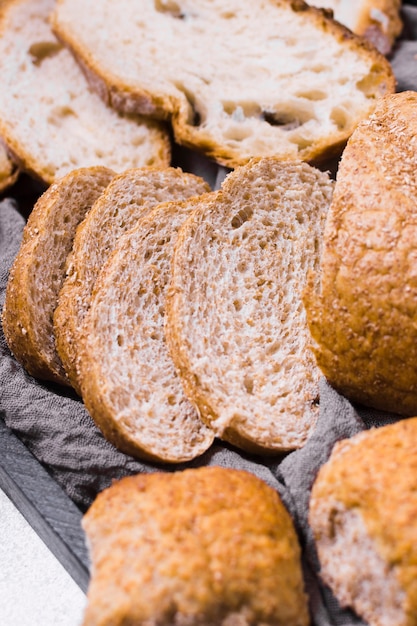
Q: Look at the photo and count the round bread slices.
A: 4